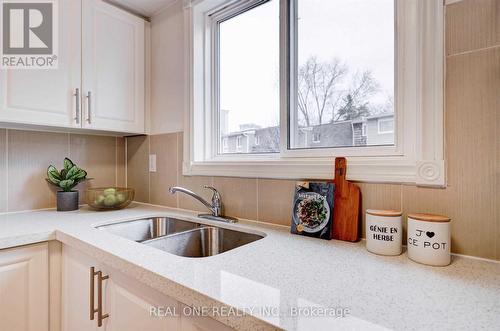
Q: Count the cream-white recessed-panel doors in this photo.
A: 5